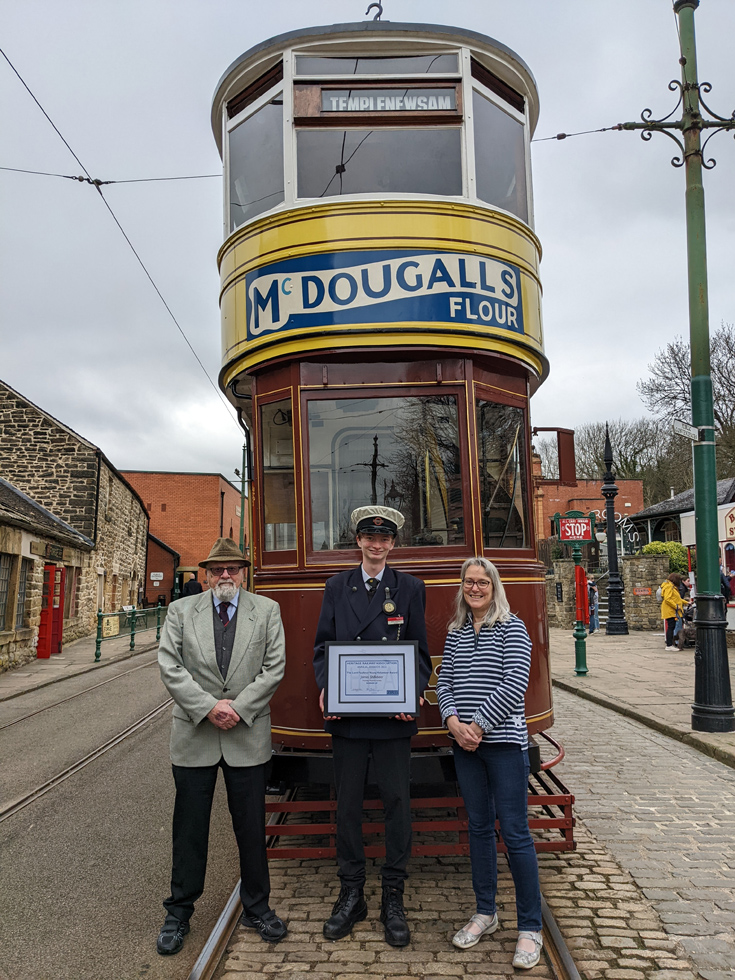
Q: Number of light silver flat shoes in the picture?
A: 2